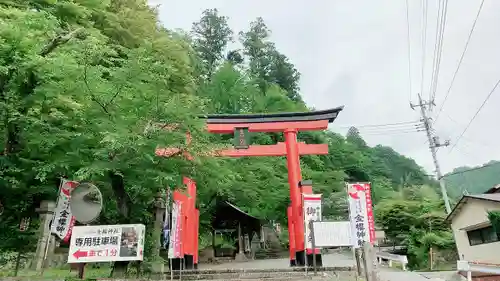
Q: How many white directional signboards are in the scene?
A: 1